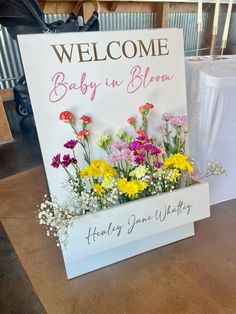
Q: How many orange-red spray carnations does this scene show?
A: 7